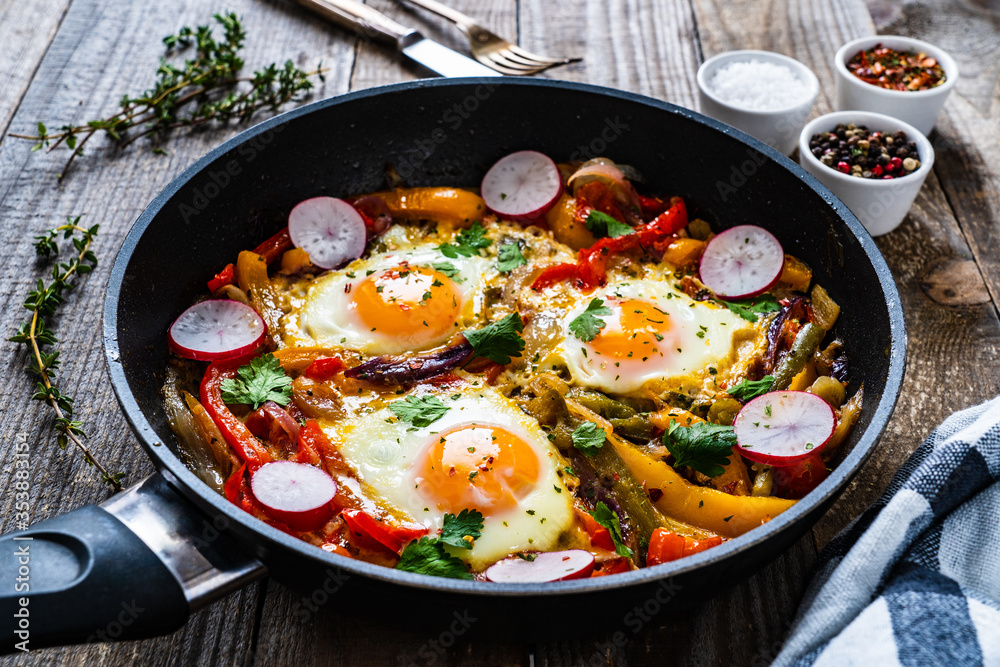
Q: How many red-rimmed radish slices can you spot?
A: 7